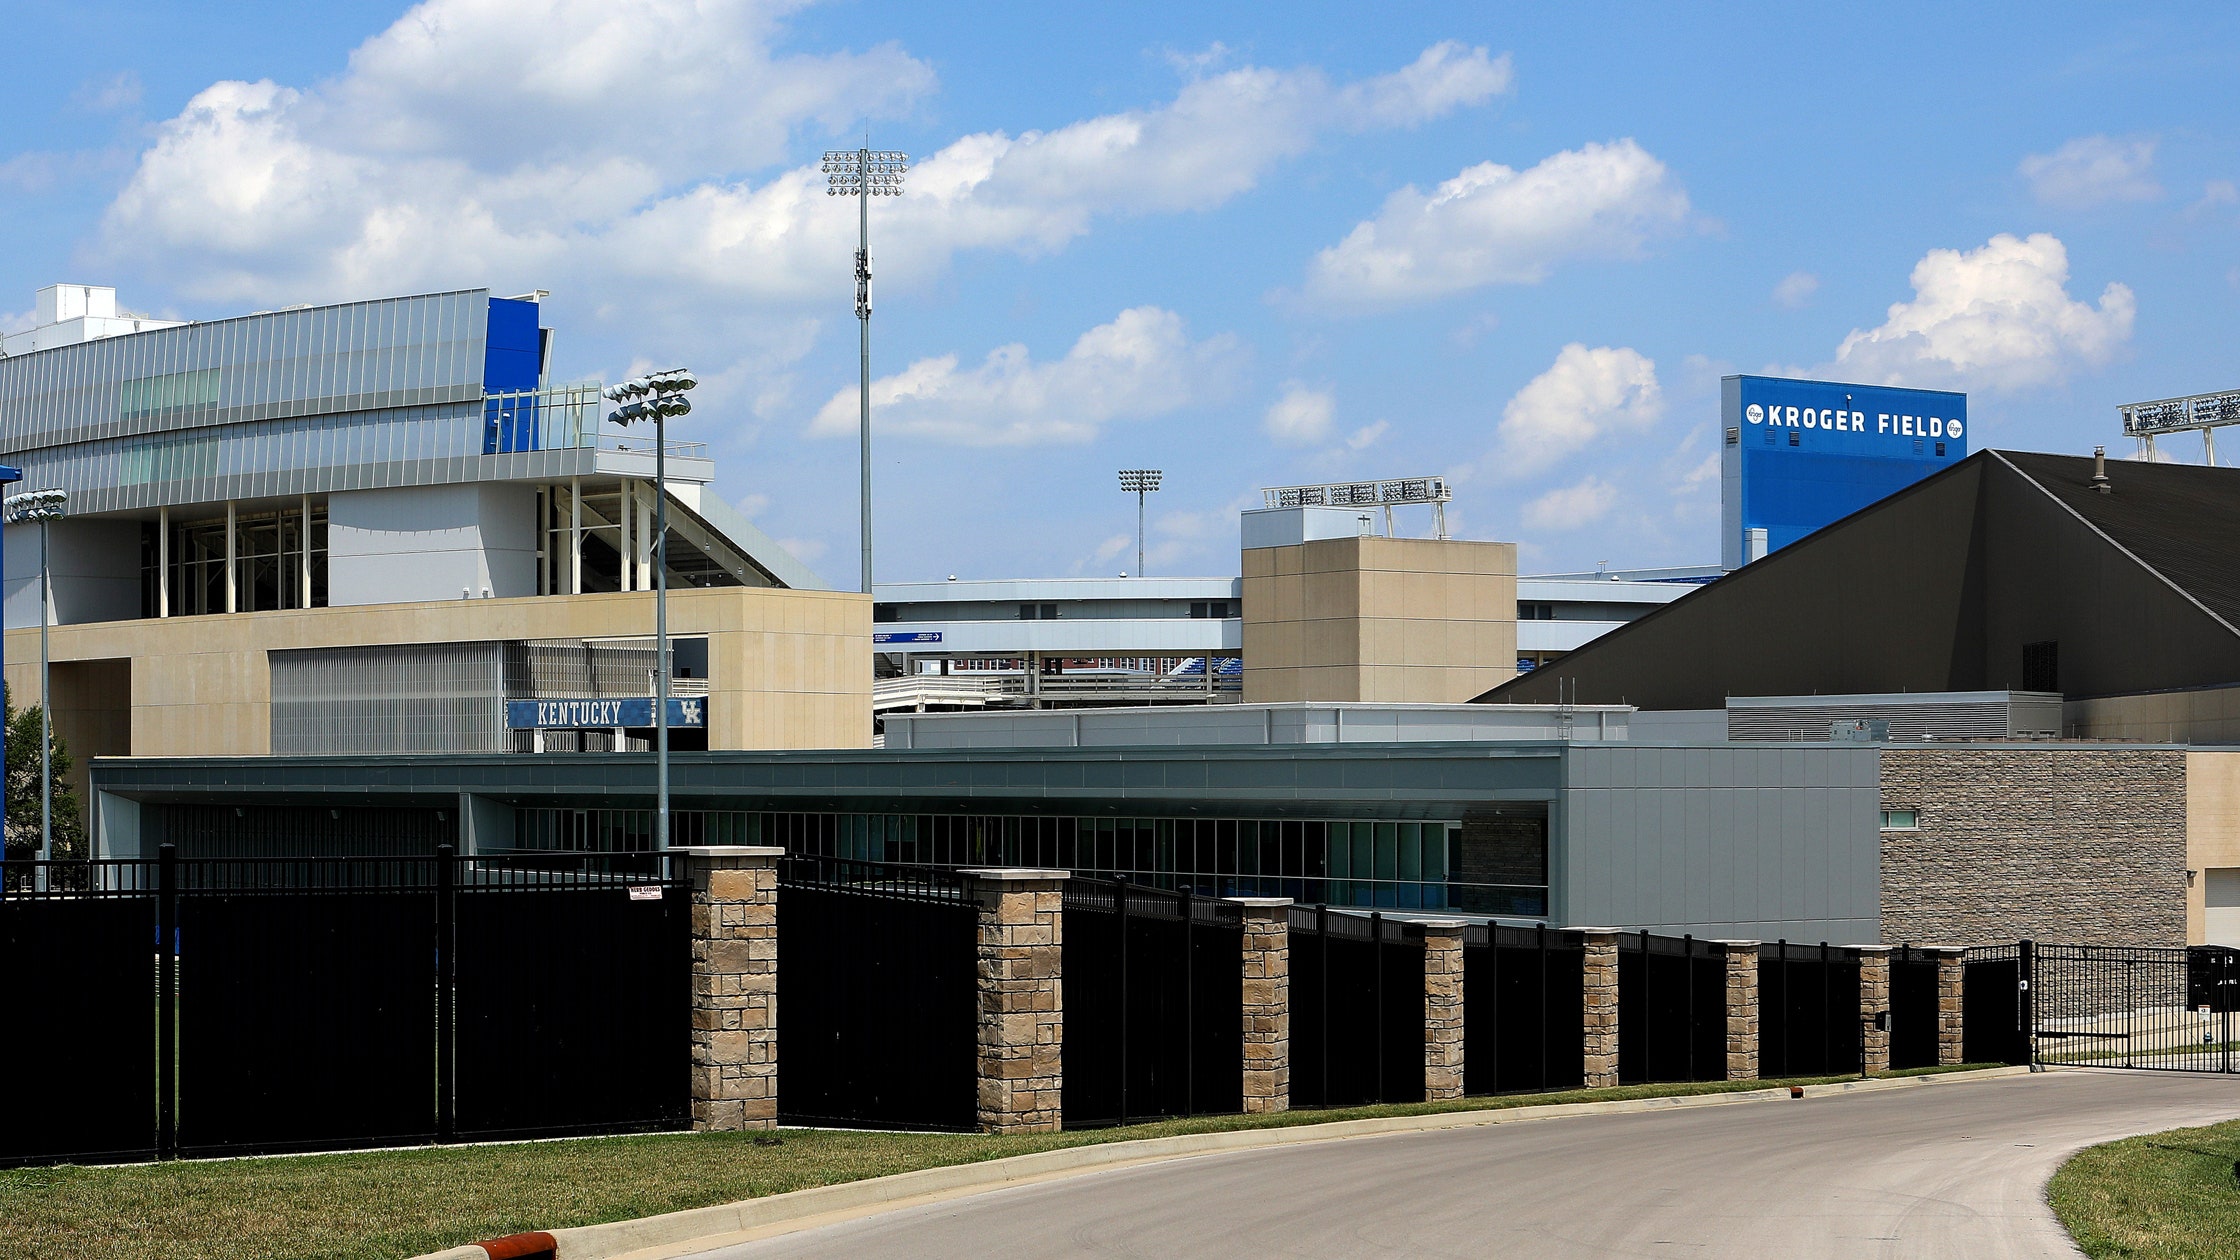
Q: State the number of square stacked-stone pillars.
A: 8